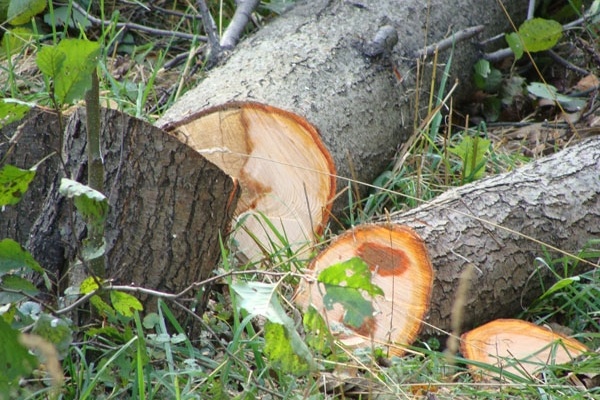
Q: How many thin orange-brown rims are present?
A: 3